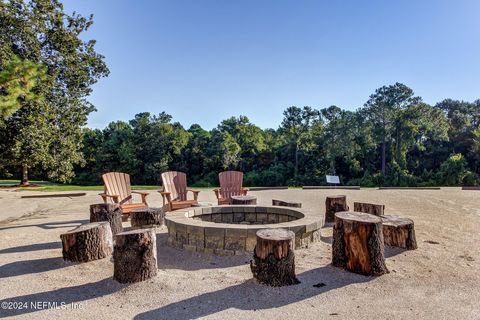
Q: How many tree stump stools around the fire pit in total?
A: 11